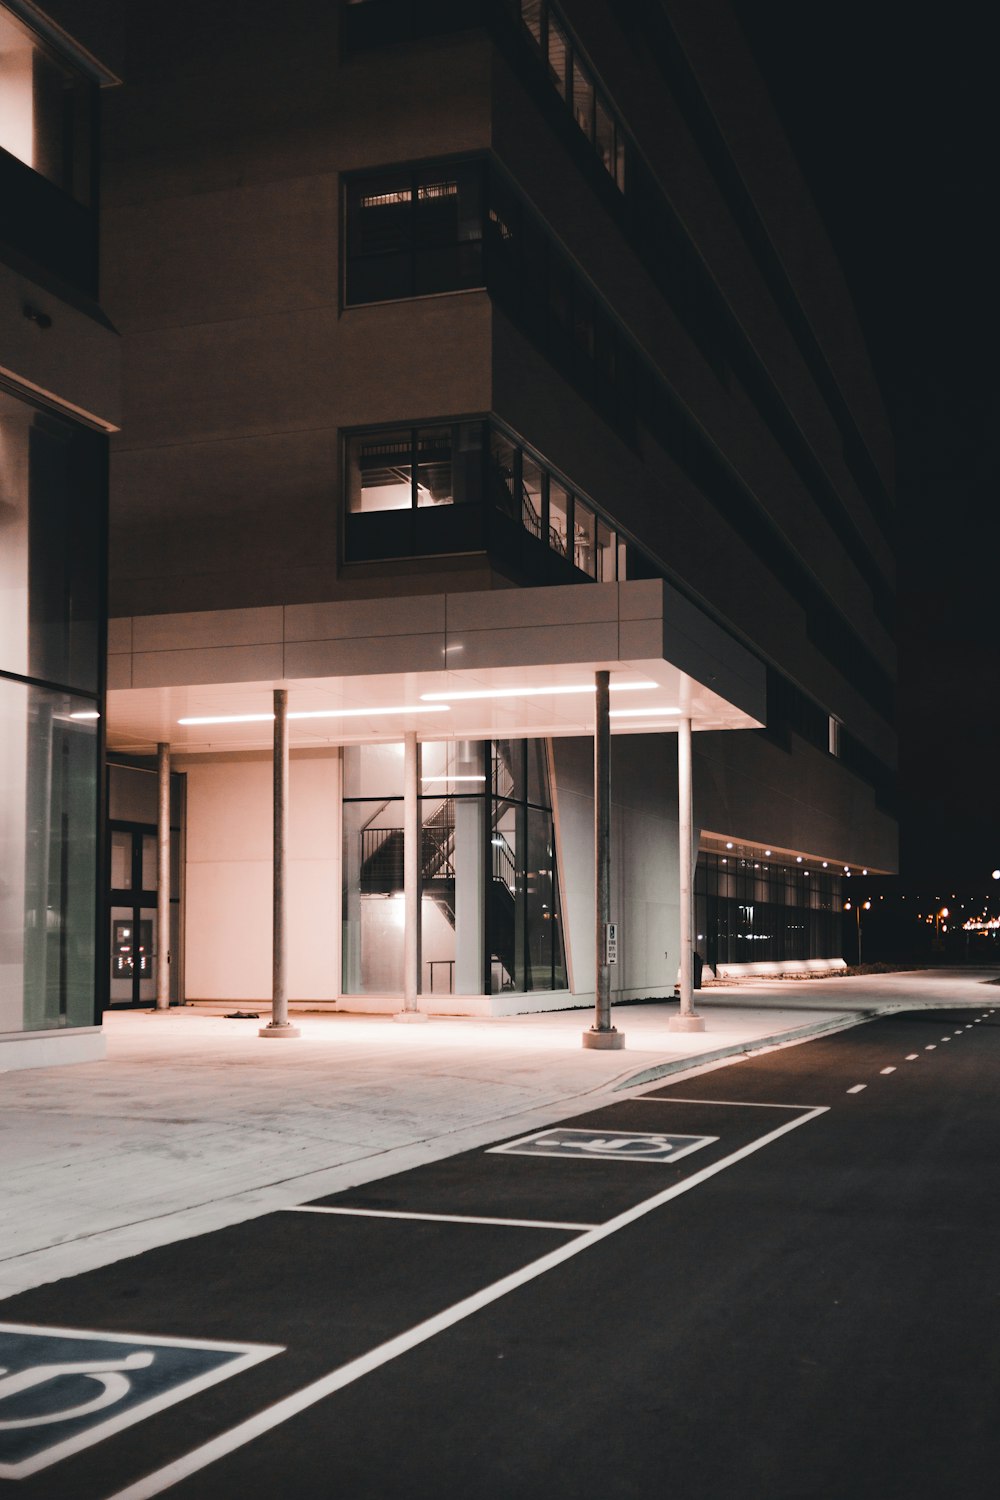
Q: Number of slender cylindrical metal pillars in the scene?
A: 5